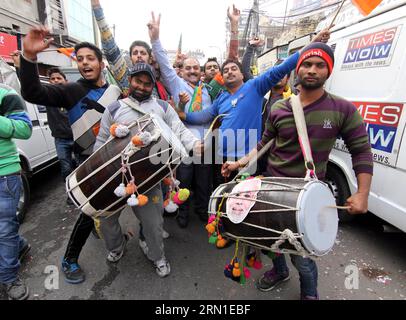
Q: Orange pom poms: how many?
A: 10